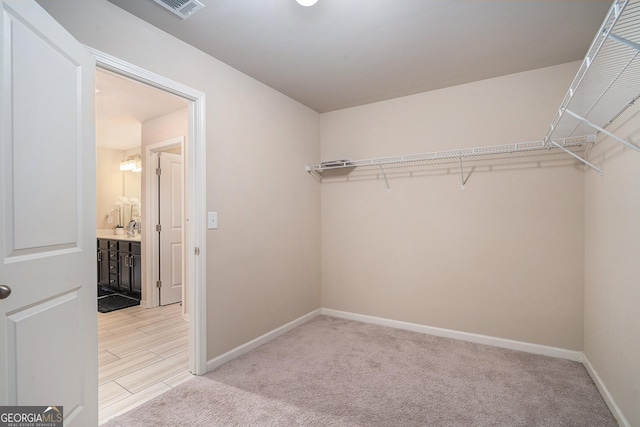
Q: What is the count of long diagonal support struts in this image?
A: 5